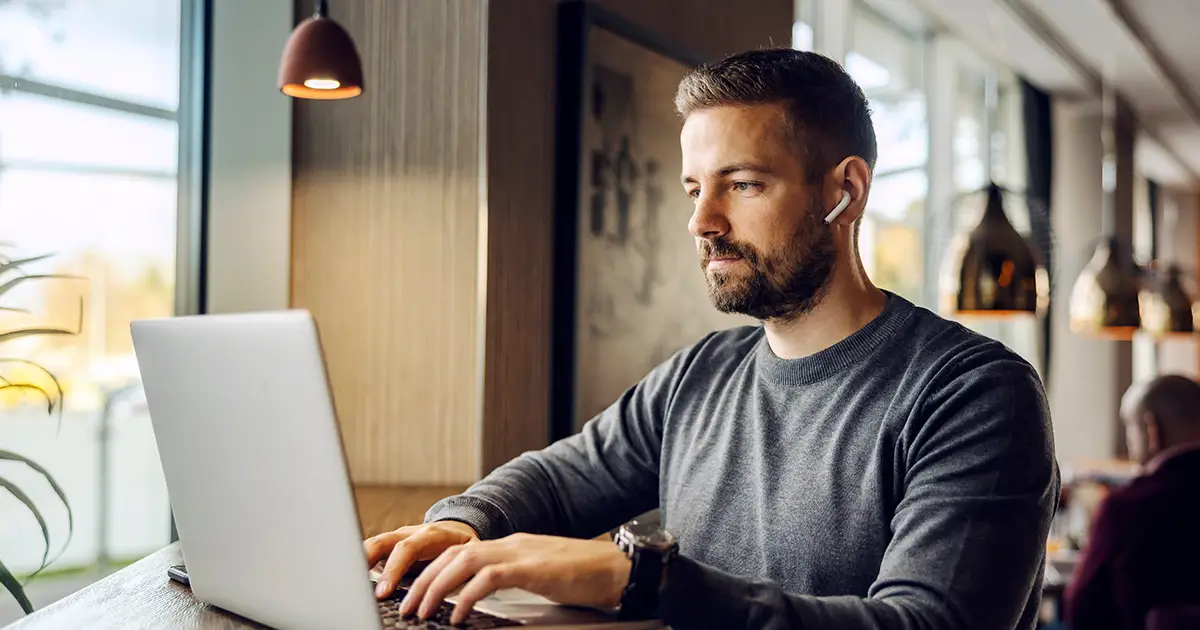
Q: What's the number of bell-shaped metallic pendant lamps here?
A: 3